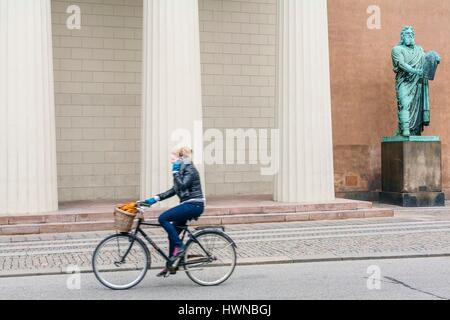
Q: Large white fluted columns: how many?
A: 3